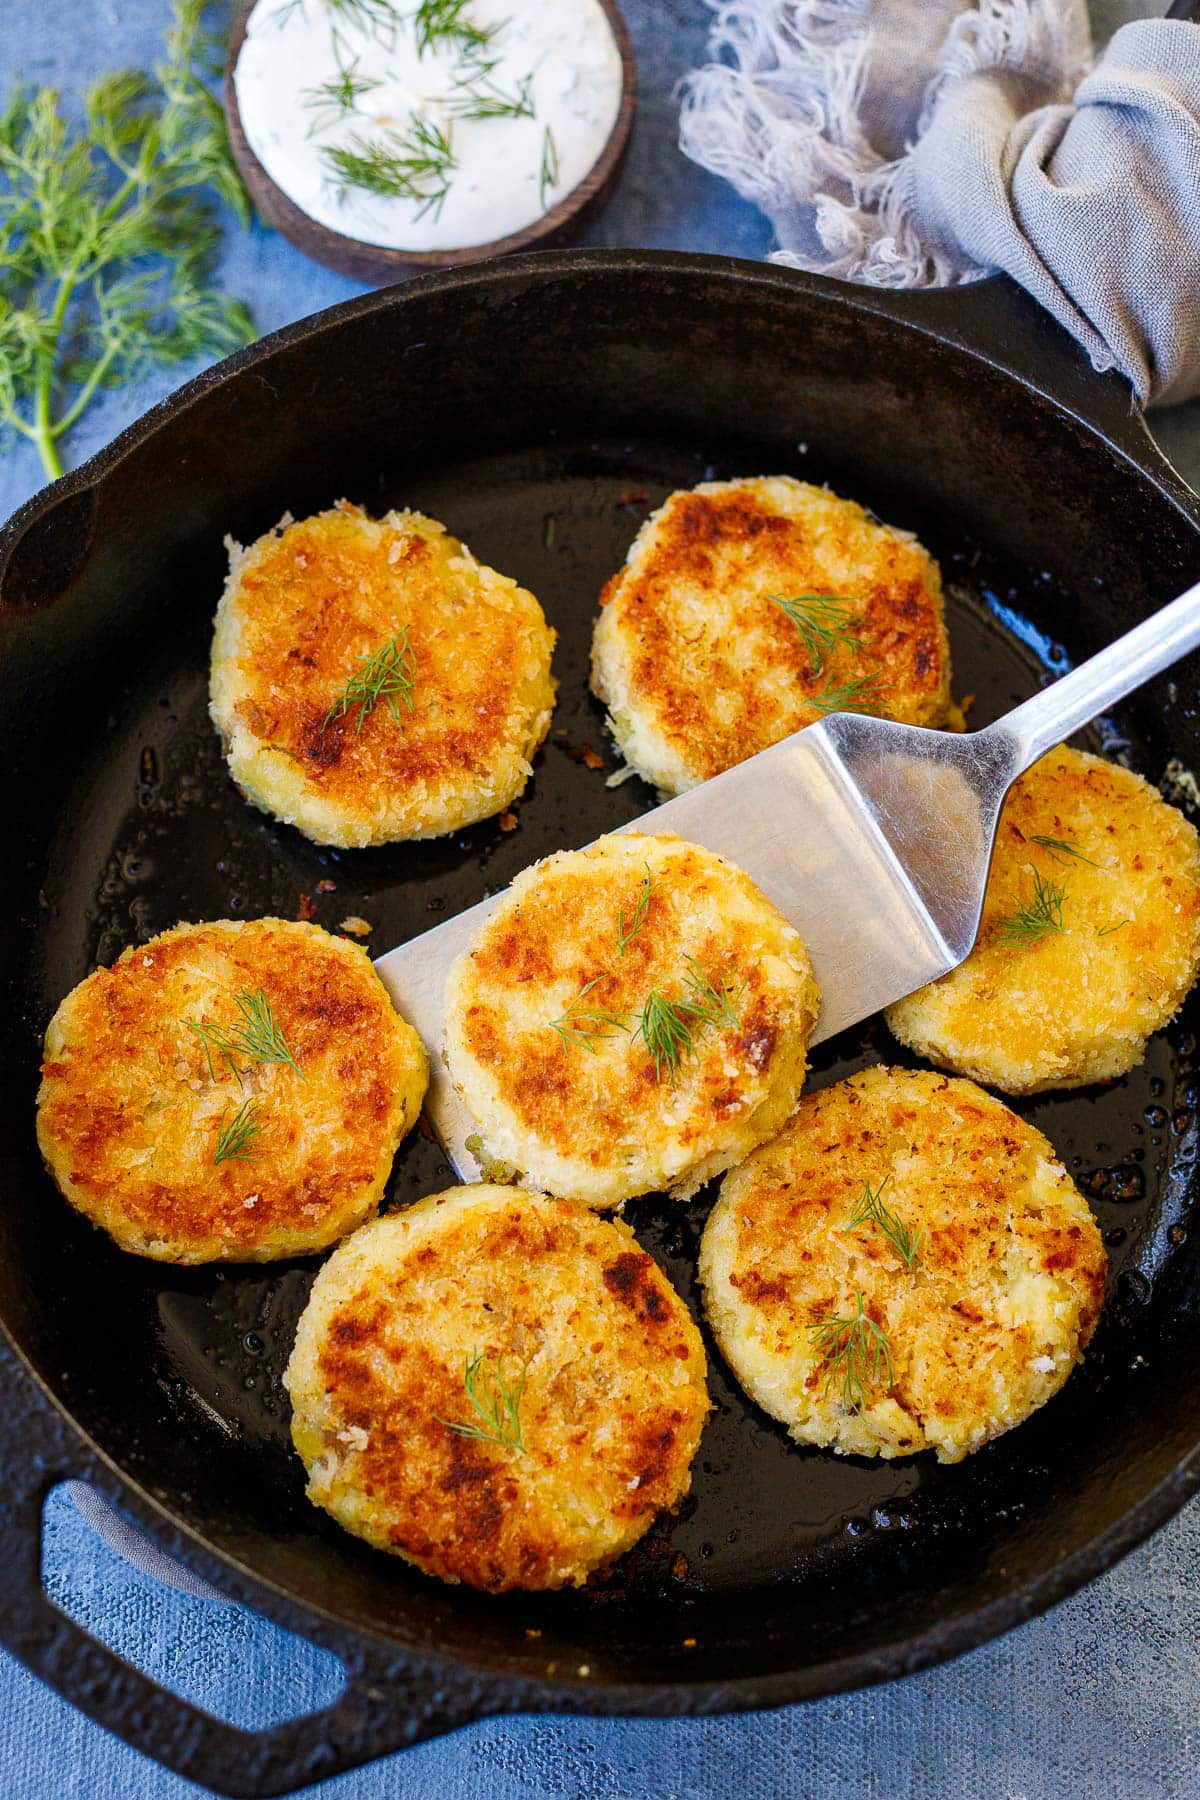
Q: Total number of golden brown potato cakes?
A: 7